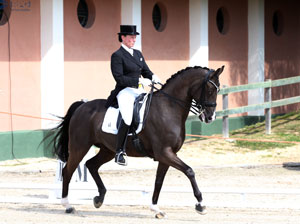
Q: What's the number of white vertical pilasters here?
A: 4